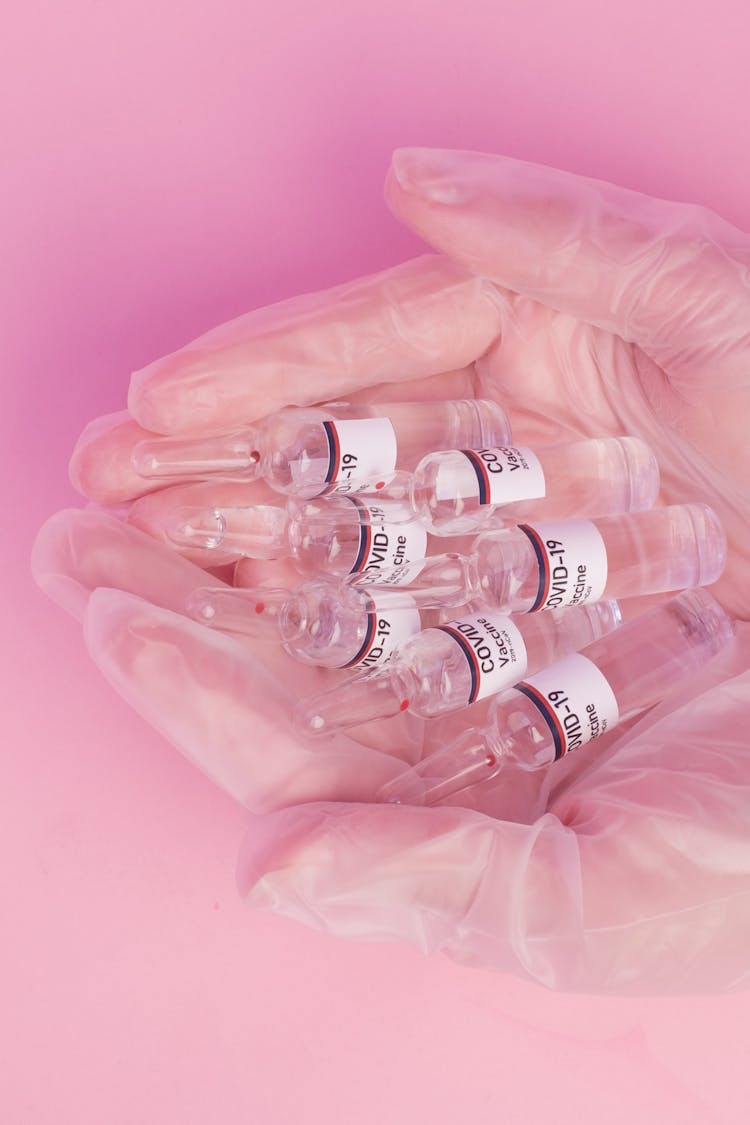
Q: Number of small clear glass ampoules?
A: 7